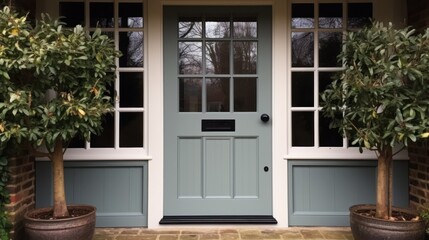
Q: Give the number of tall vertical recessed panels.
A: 3